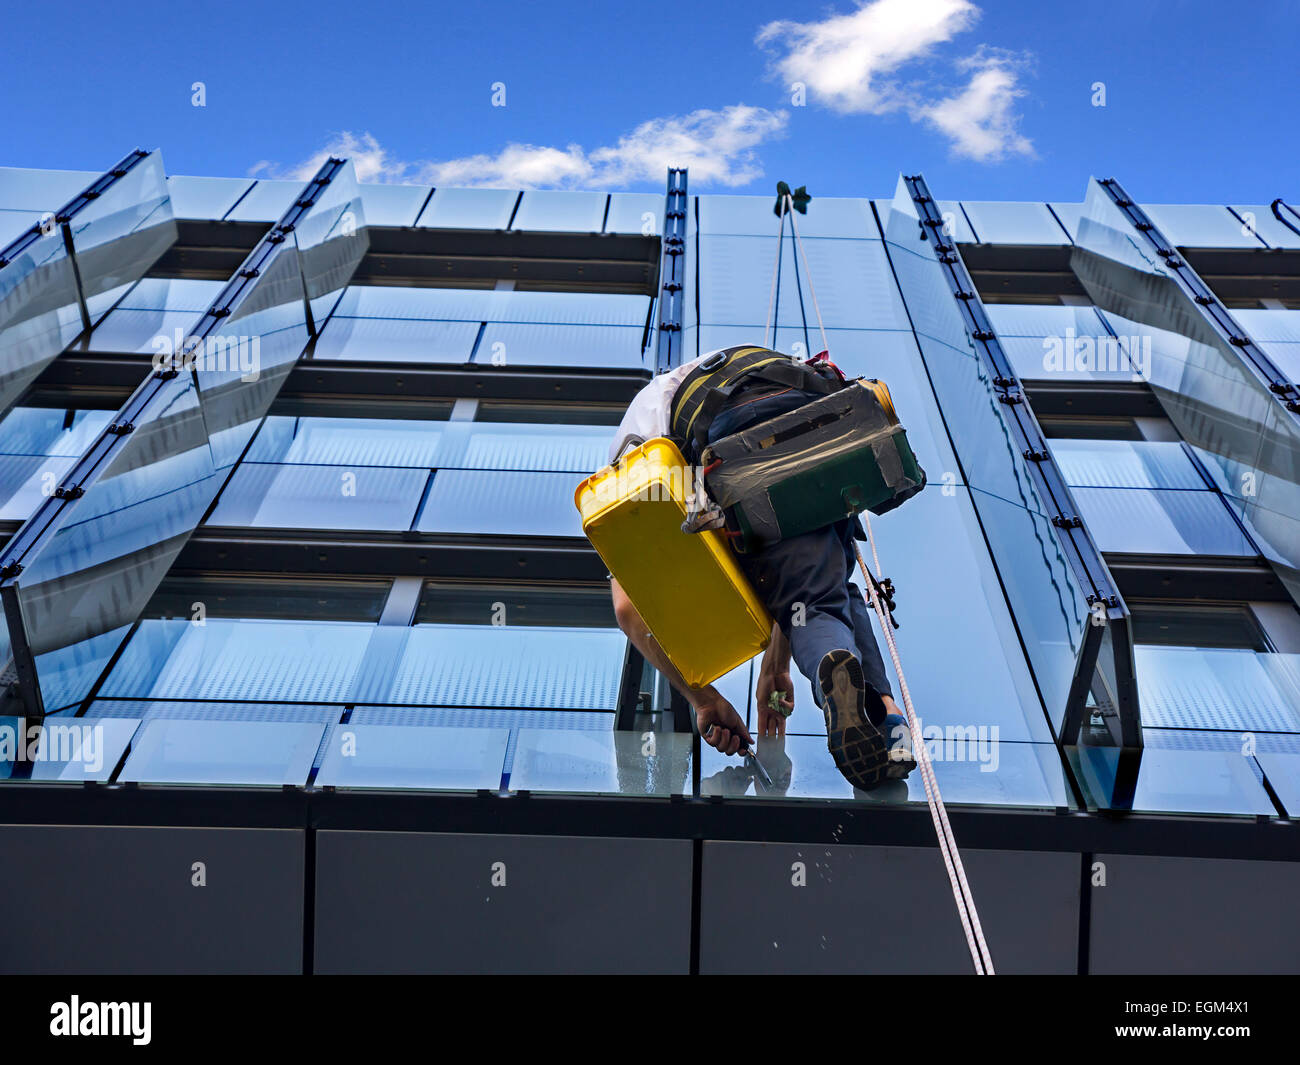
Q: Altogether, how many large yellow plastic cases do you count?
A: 1